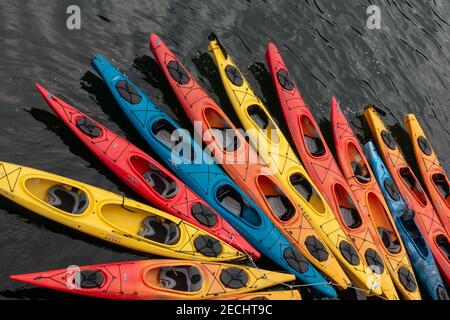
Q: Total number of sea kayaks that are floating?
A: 12